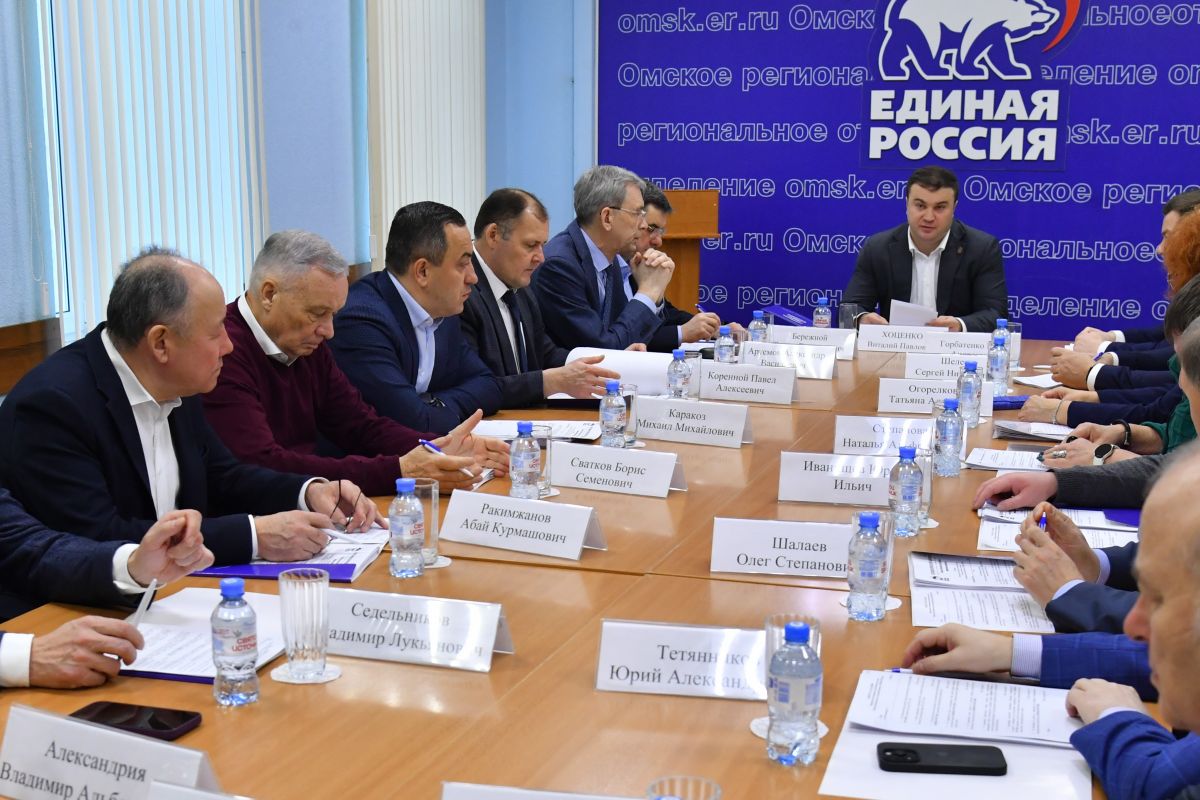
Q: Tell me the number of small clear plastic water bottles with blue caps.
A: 15